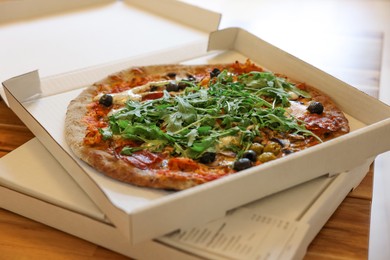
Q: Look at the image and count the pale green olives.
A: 3